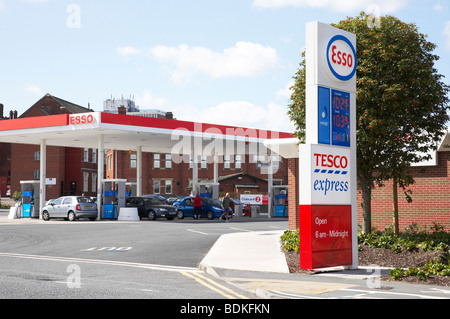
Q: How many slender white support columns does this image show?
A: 6